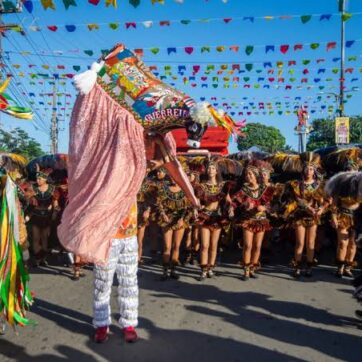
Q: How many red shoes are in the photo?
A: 2